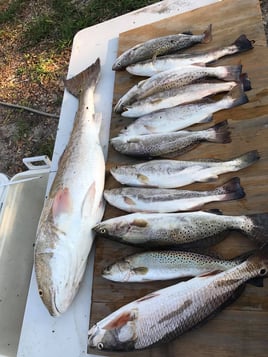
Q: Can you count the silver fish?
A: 12